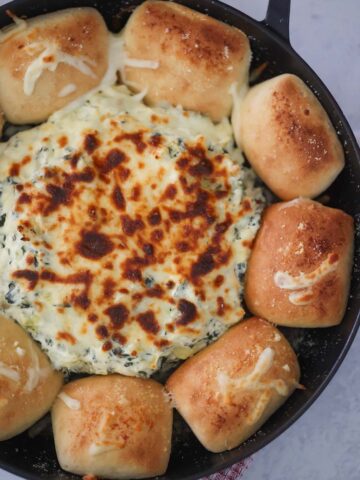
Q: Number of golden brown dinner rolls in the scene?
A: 7